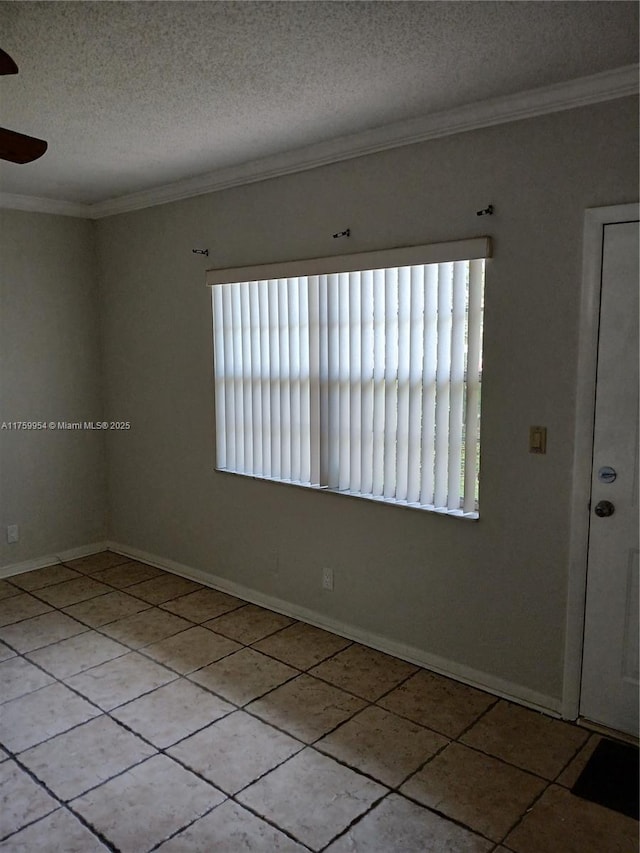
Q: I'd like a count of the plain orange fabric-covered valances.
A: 0